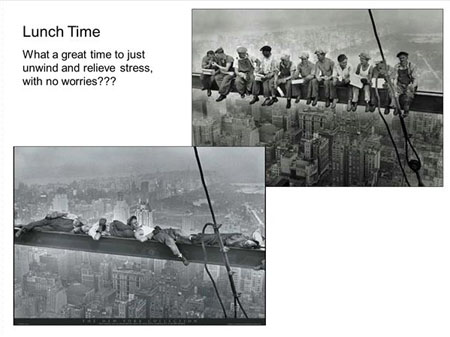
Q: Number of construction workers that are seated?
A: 11